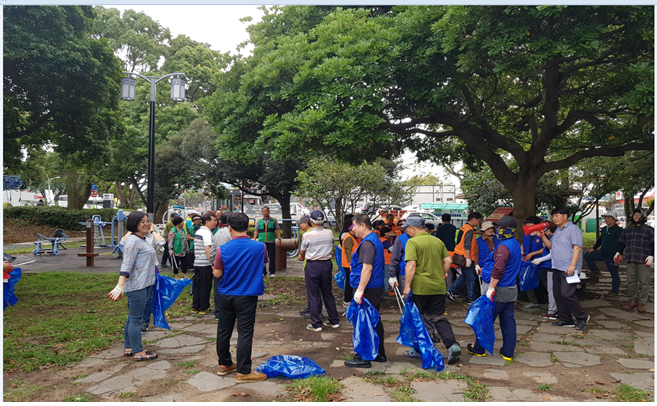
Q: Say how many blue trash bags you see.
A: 8